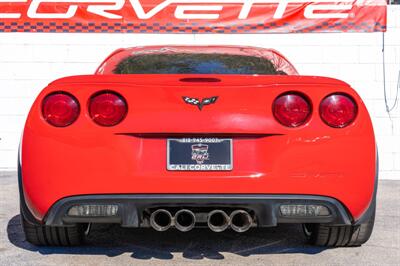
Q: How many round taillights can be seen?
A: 4